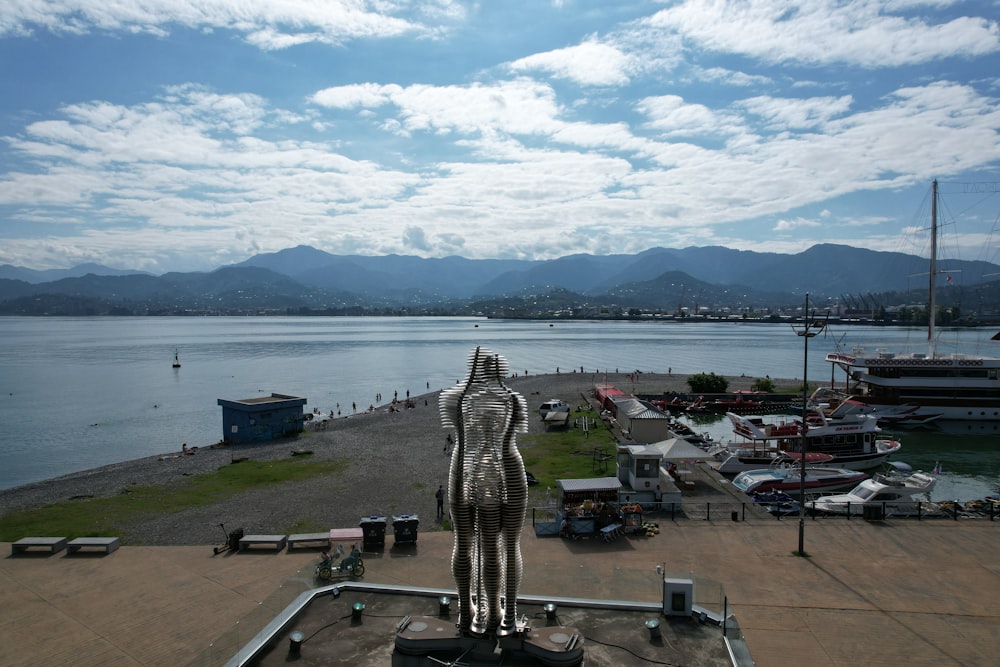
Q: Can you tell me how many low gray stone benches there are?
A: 4